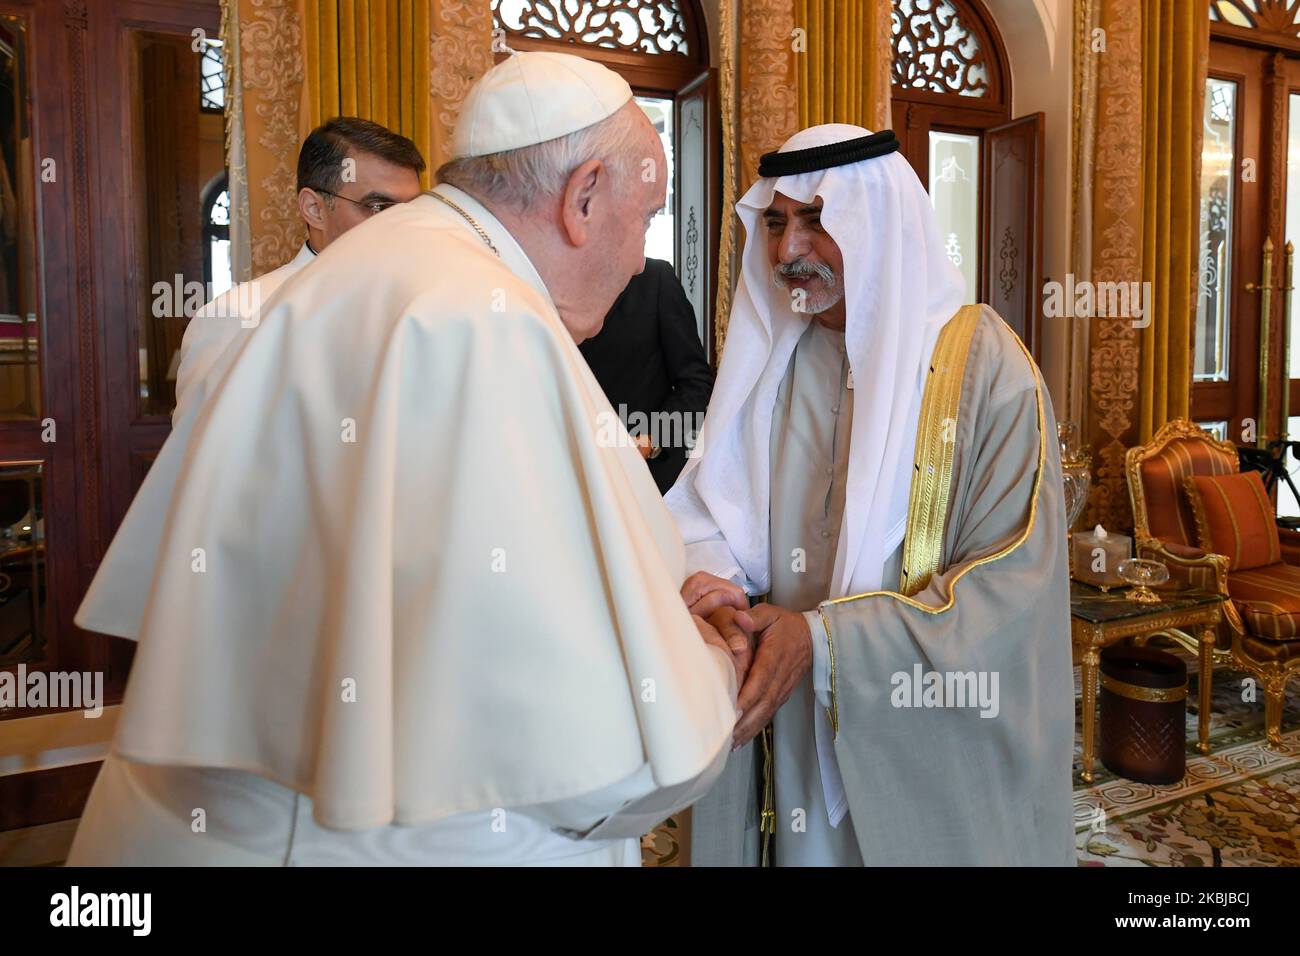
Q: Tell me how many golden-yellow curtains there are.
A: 3